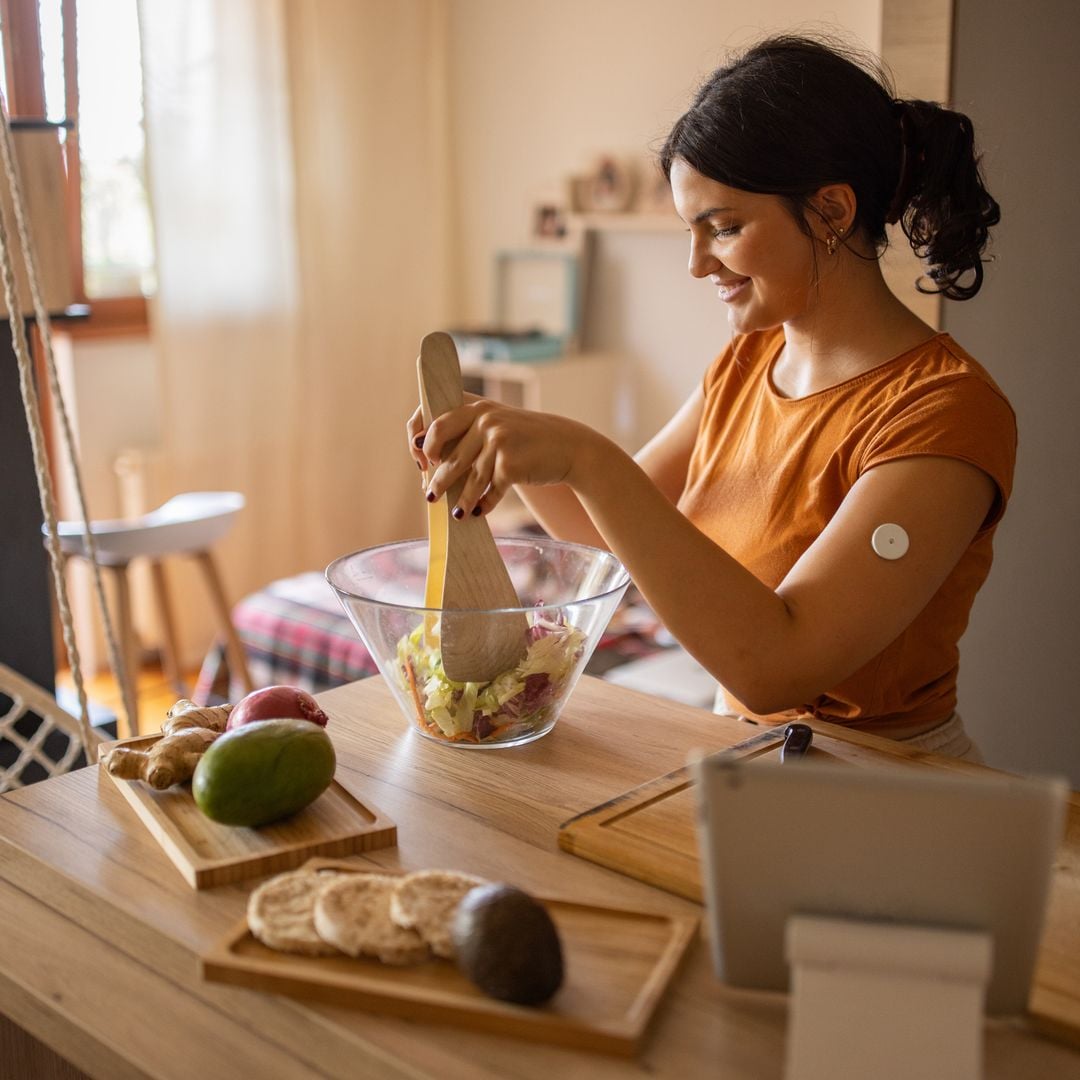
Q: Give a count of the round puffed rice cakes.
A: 3